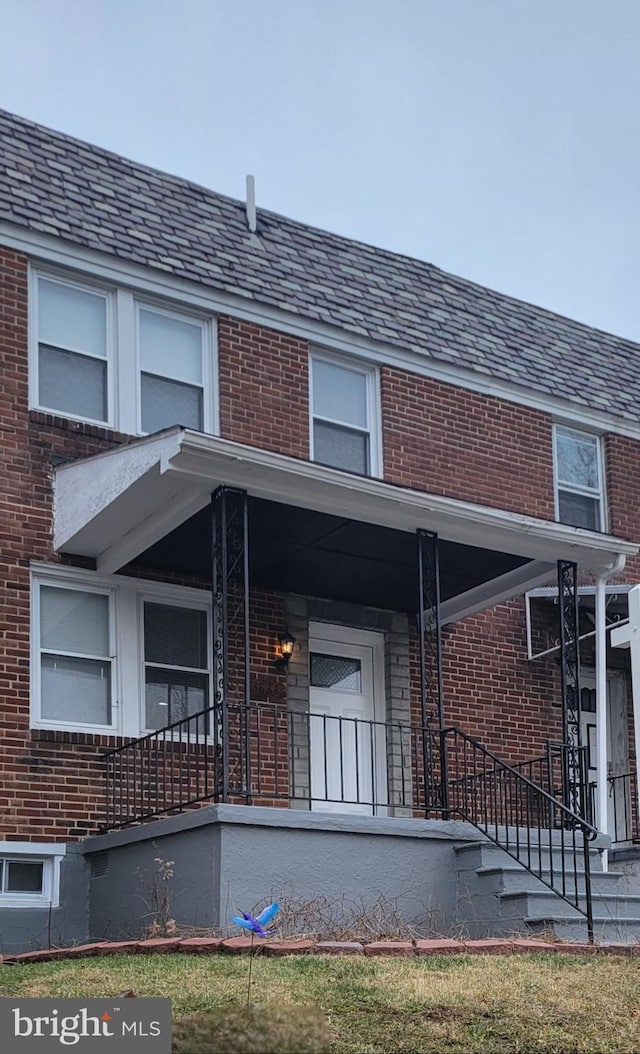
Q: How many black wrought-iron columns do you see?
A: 3